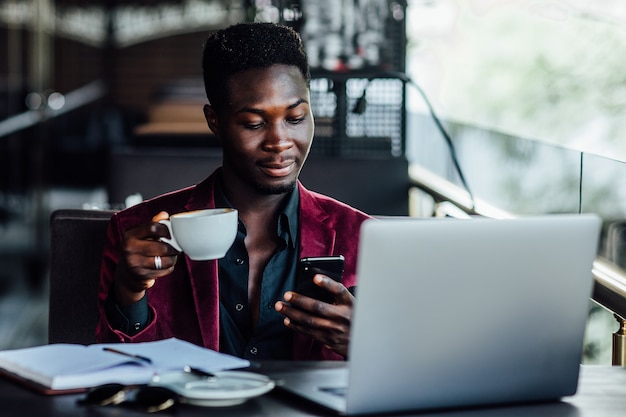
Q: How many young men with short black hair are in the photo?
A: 1